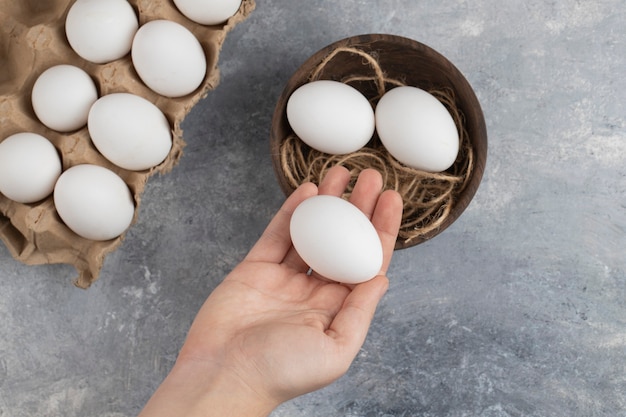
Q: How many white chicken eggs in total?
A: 10